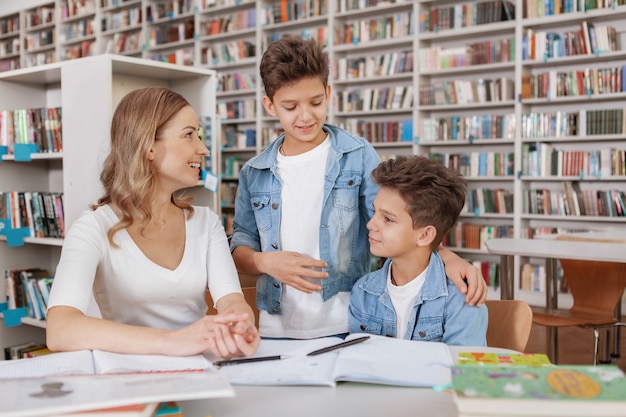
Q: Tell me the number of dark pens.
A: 2